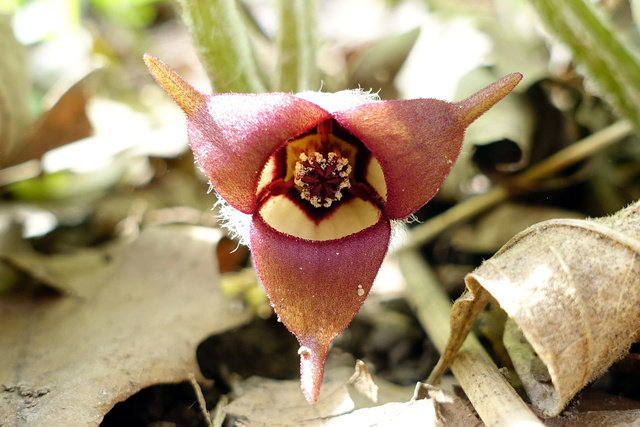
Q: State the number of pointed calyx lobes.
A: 3